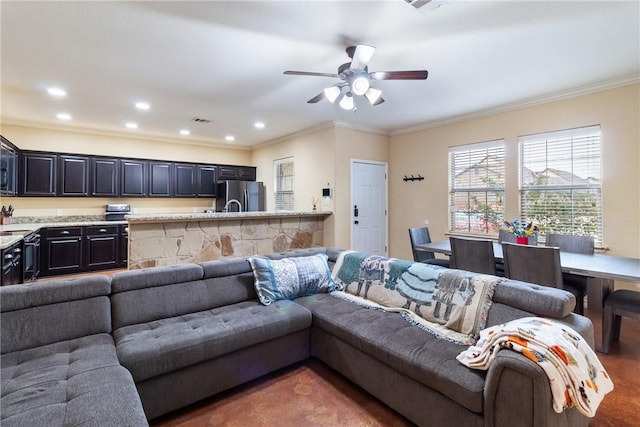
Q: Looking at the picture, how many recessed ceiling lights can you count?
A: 7